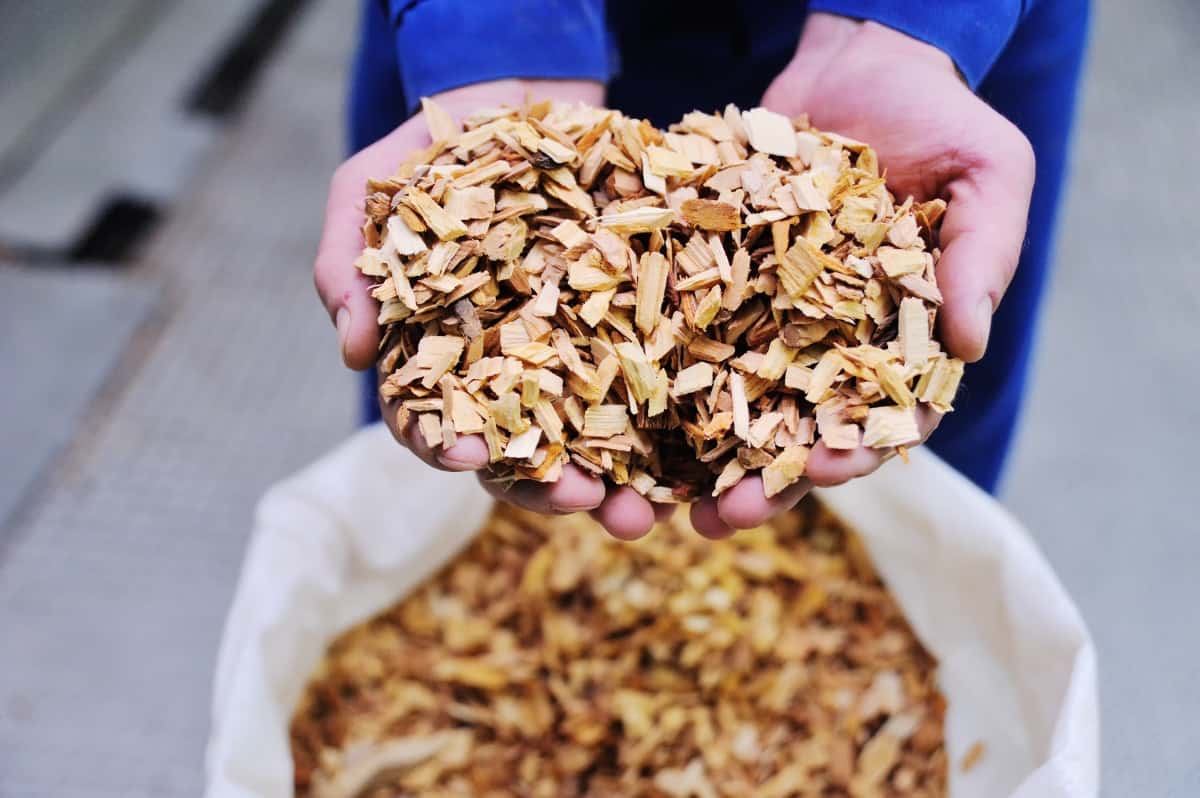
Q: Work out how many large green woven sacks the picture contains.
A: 0